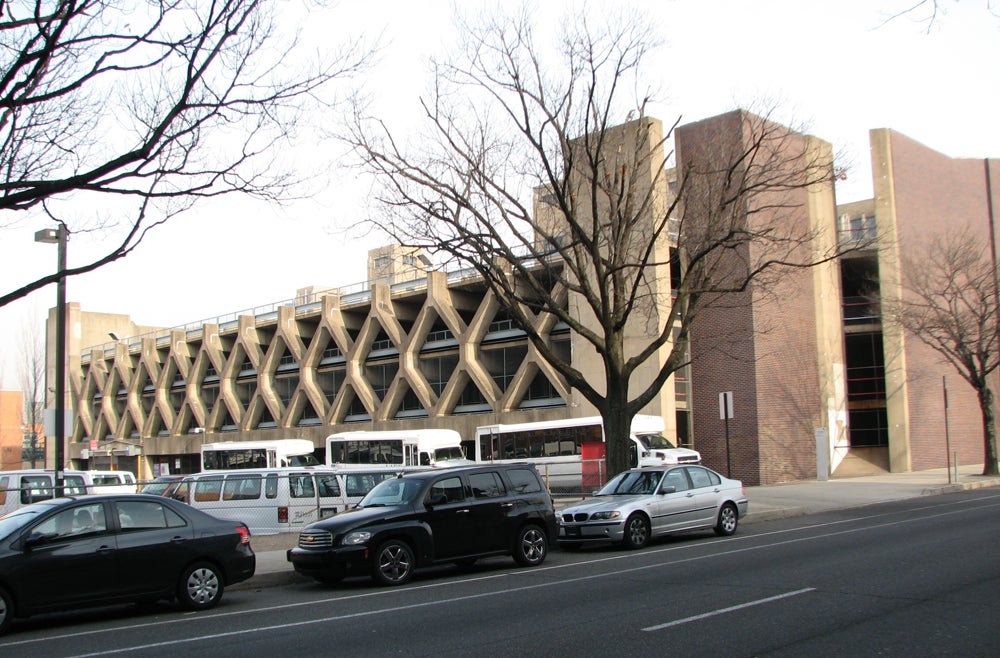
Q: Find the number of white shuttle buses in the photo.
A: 3